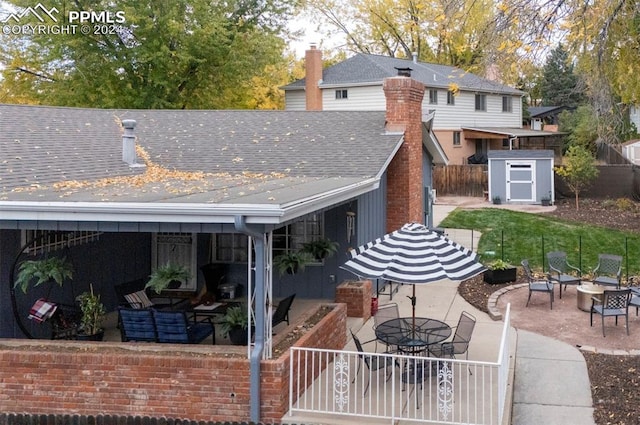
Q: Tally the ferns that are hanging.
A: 4